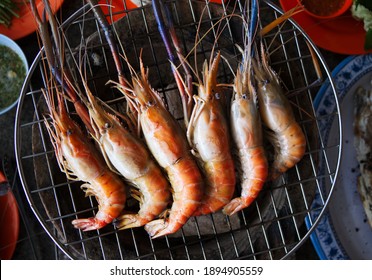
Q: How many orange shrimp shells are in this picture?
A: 6